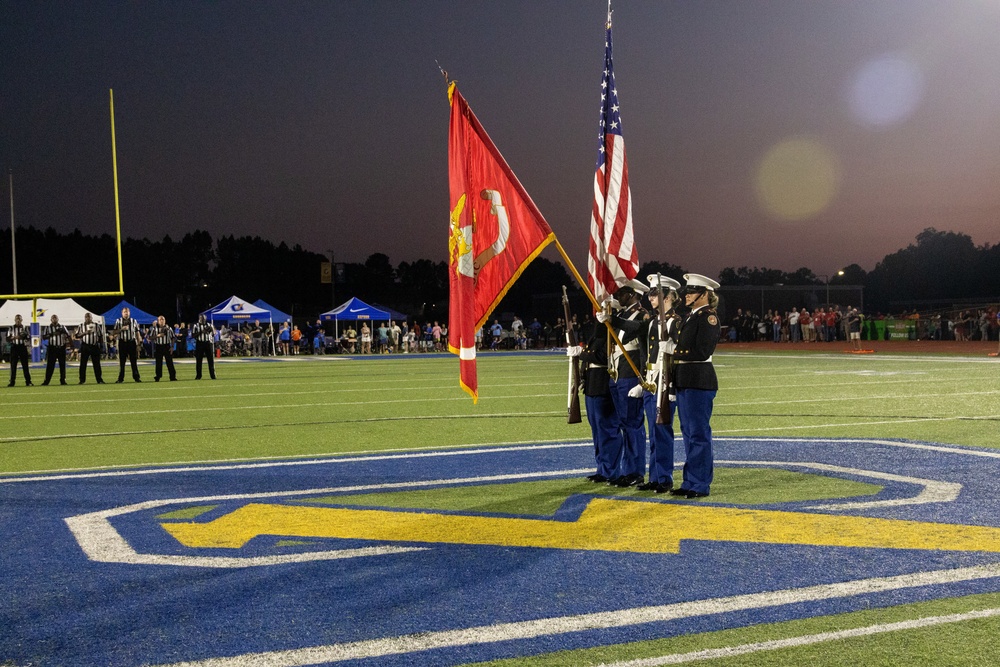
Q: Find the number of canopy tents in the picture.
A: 6